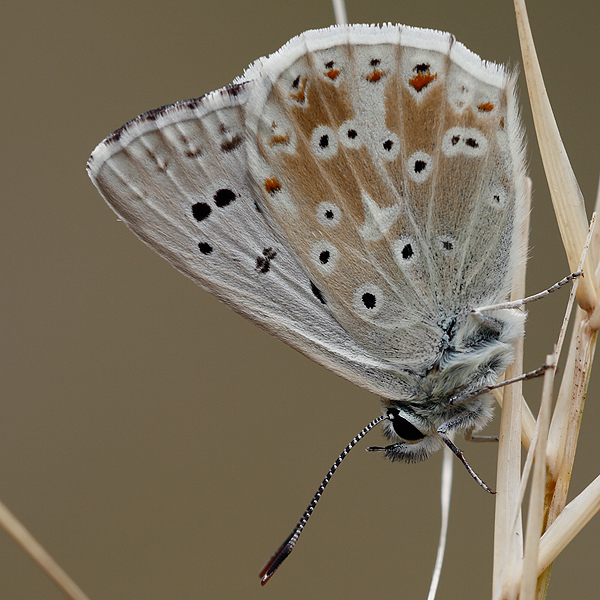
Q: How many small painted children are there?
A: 0